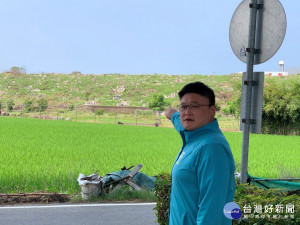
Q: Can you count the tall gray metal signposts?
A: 1